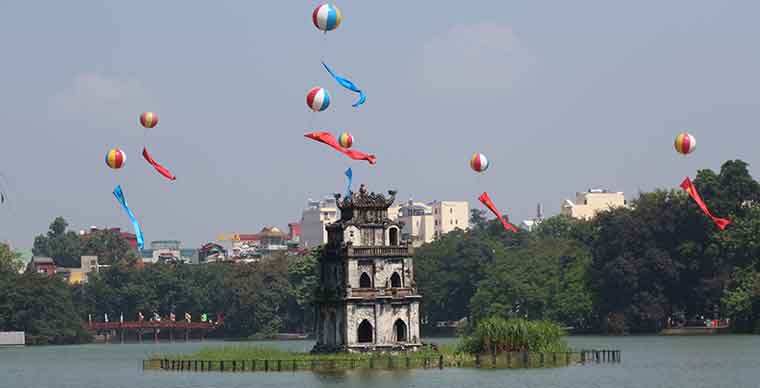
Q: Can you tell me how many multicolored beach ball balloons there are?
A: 7